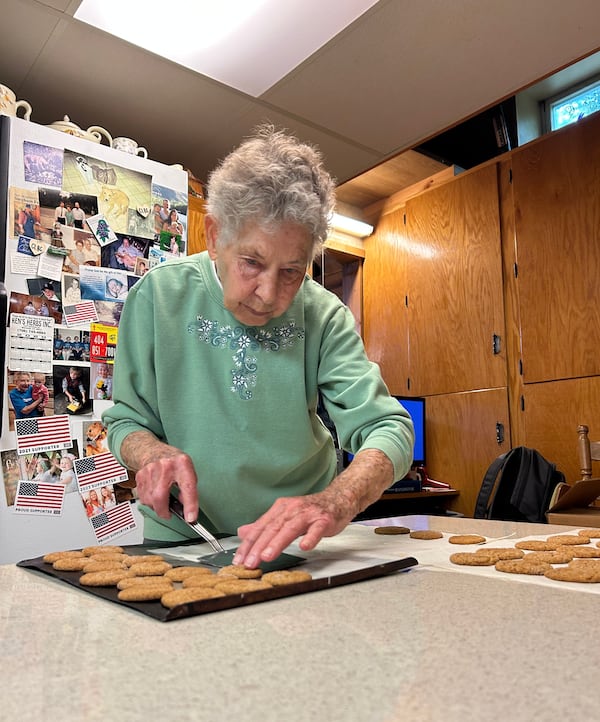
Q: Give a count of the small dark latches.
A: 2